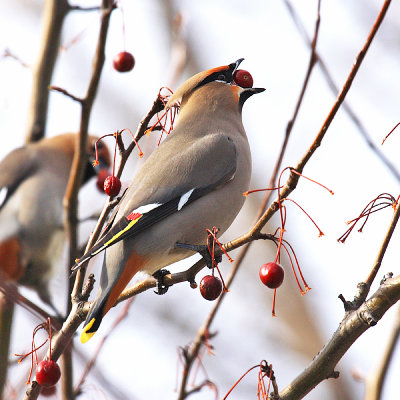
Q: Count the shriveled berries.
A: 1